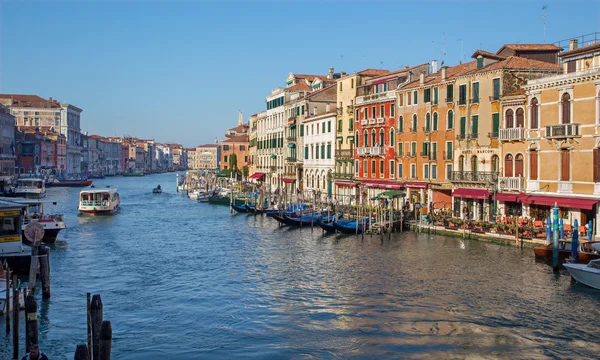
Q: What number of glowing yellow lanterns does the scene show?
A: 0